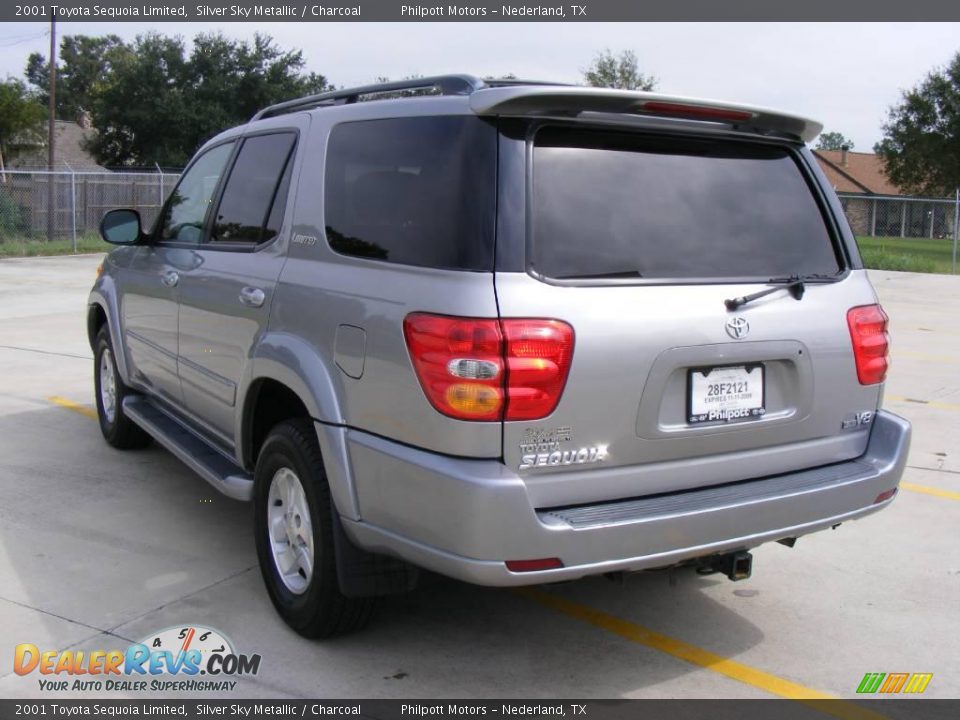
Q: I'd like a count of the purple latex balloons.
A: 0